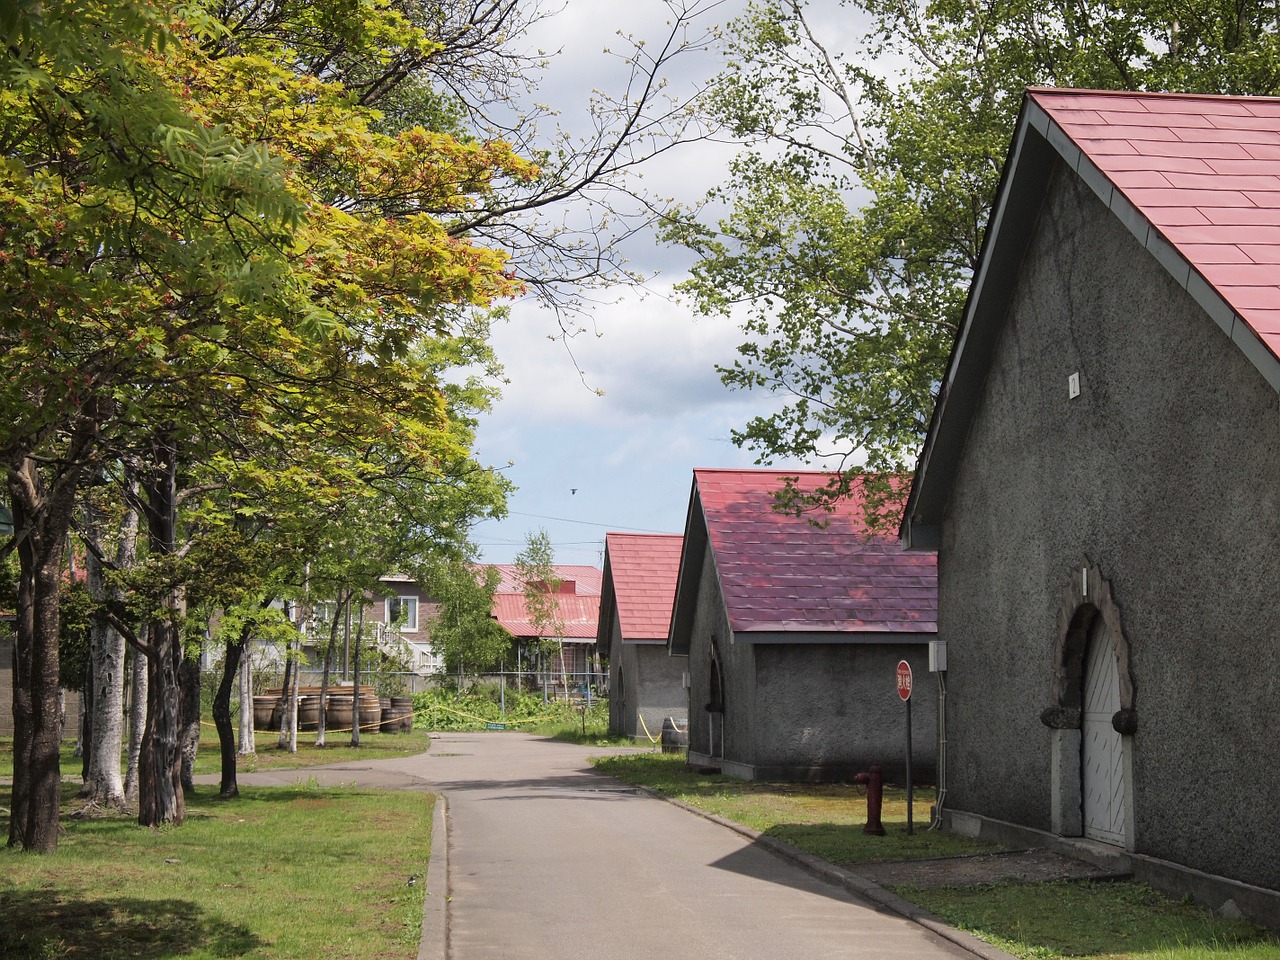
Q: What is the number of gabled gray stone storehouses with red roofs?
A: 3